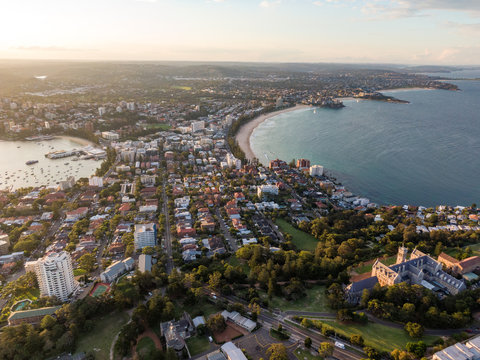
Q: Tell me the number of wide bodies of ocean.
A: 2